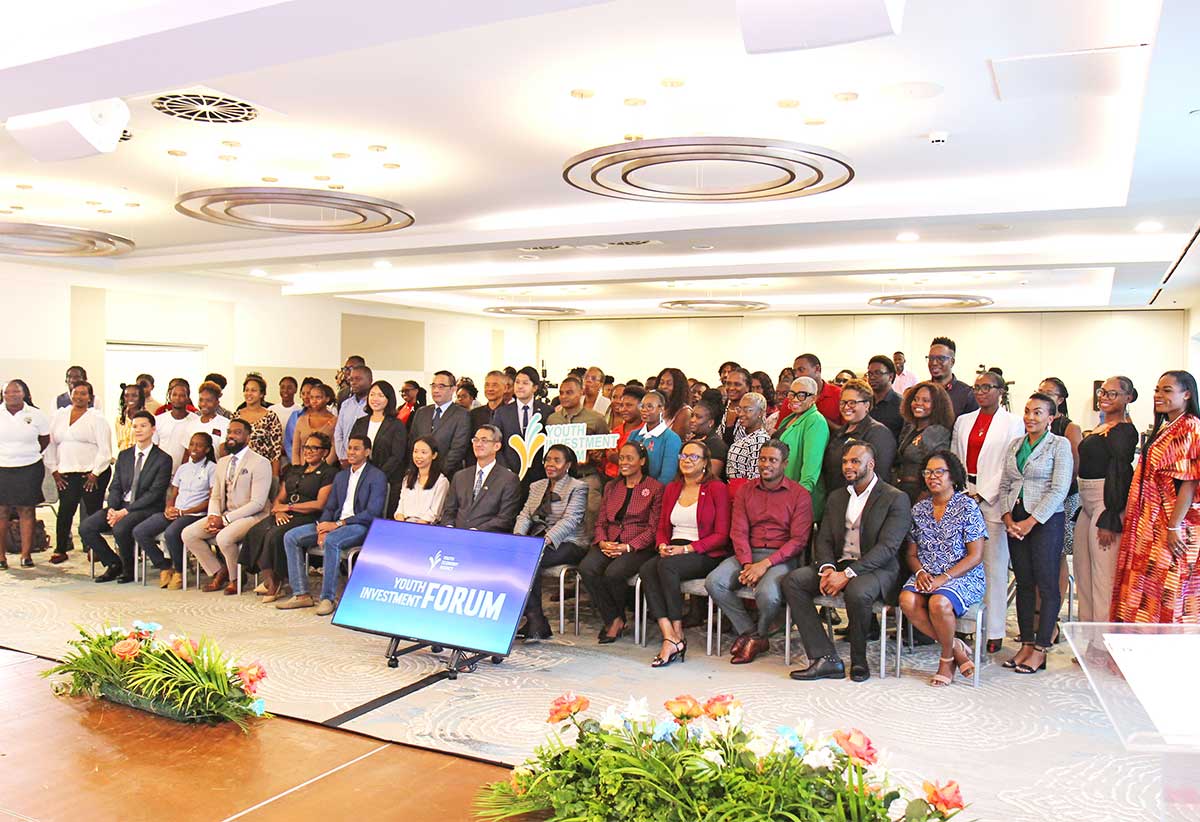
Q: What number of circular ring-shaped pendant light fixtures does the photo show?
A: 6